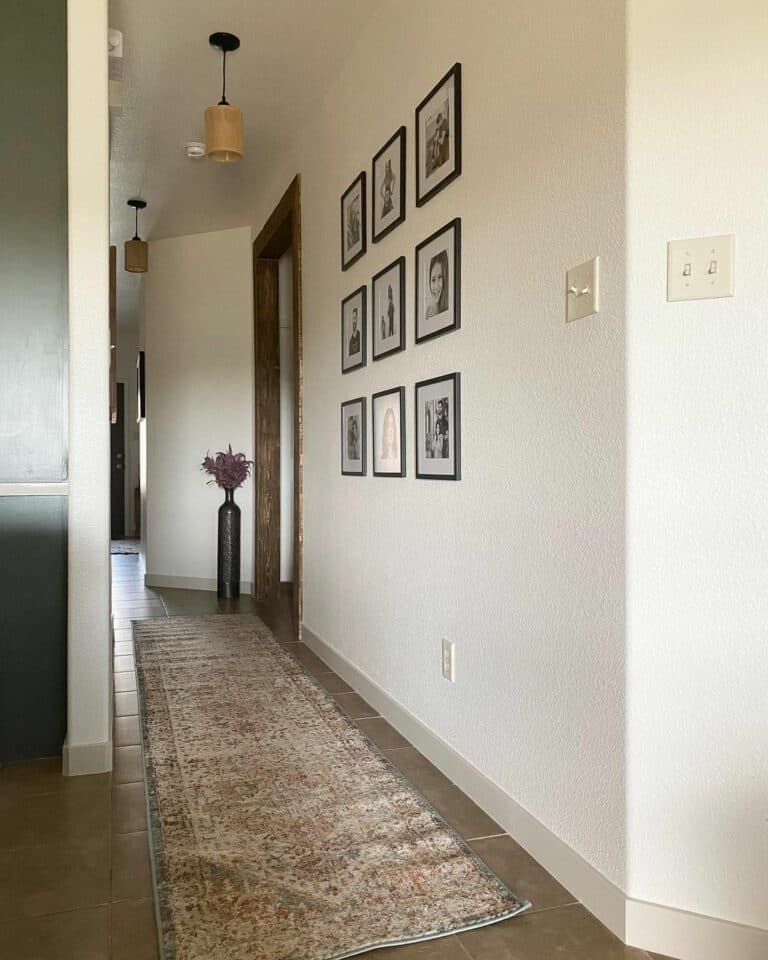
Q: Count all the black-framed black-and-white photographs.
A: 9